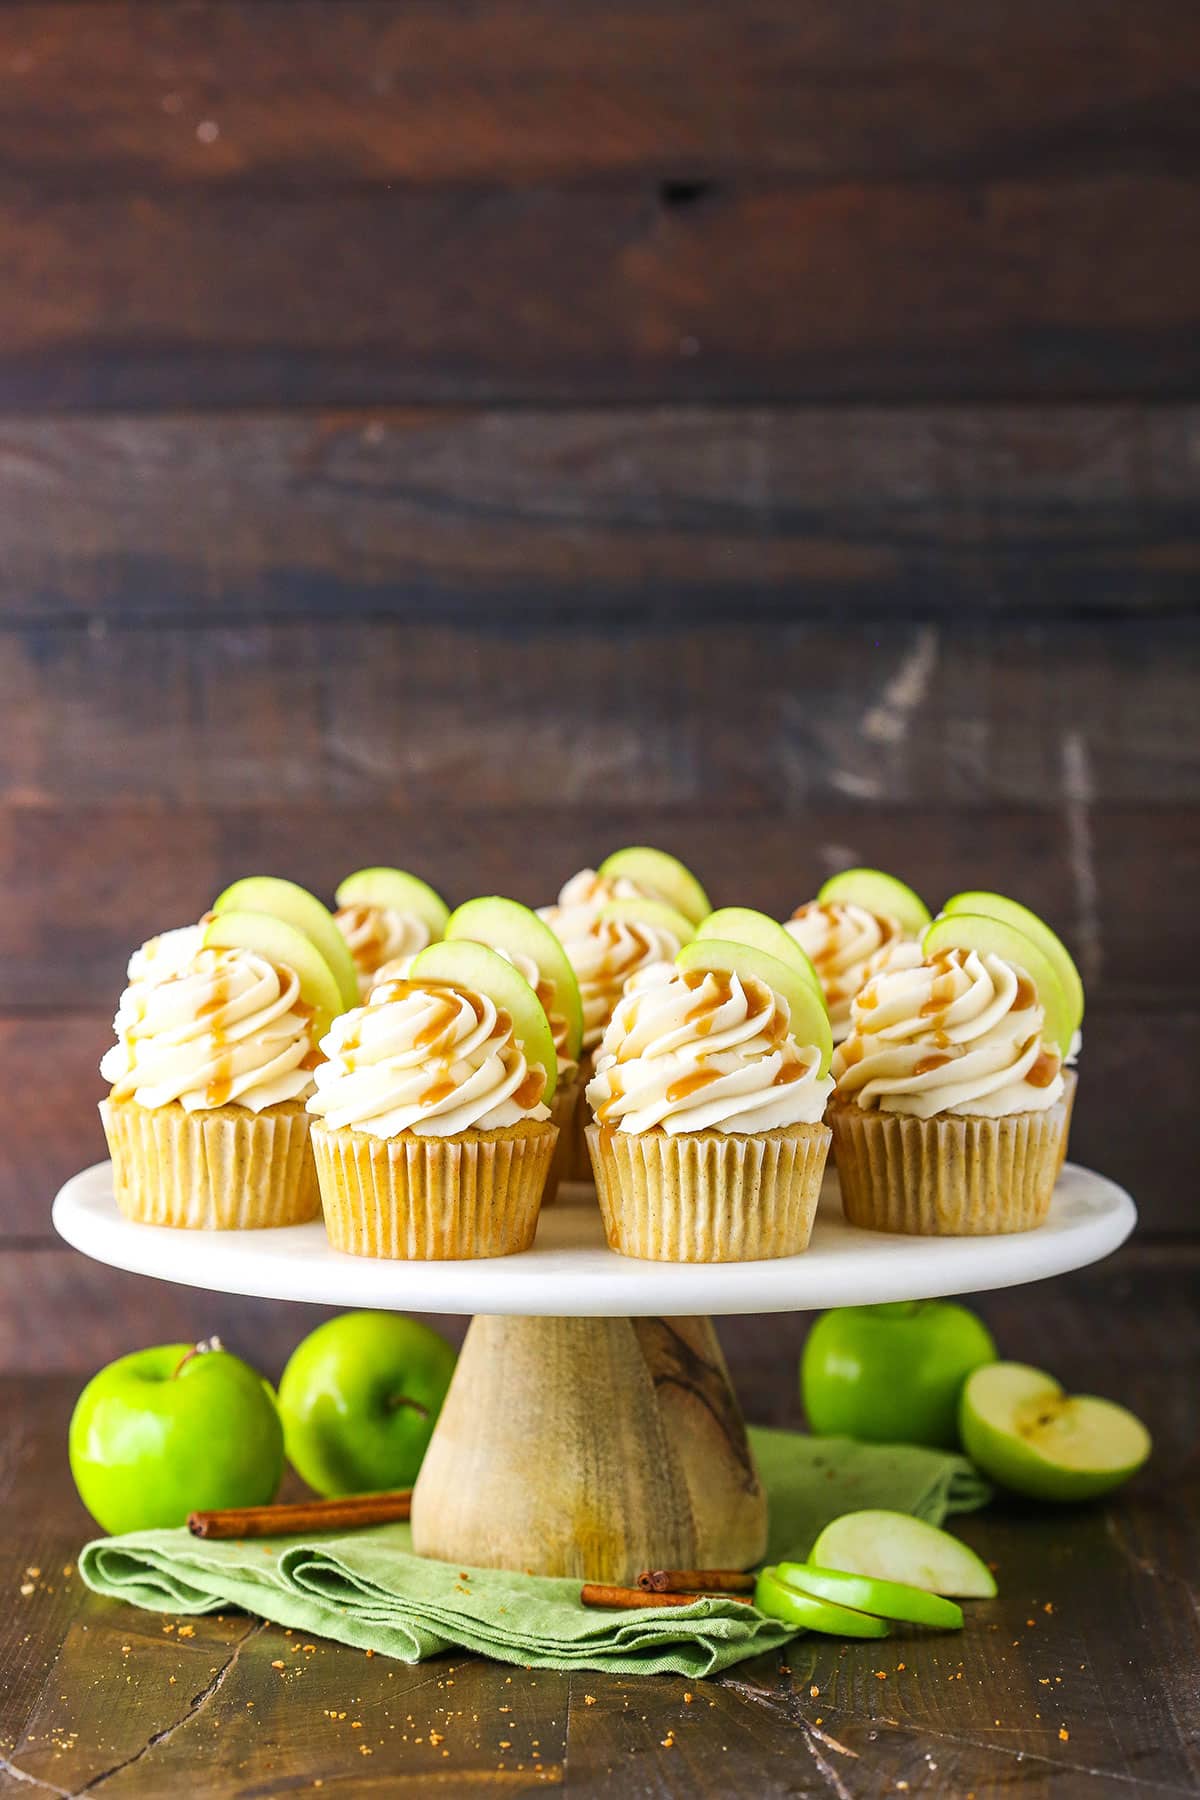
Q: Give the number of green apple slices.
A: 15